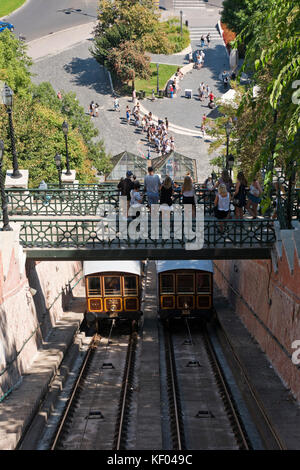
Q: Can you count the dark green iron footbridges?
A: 2